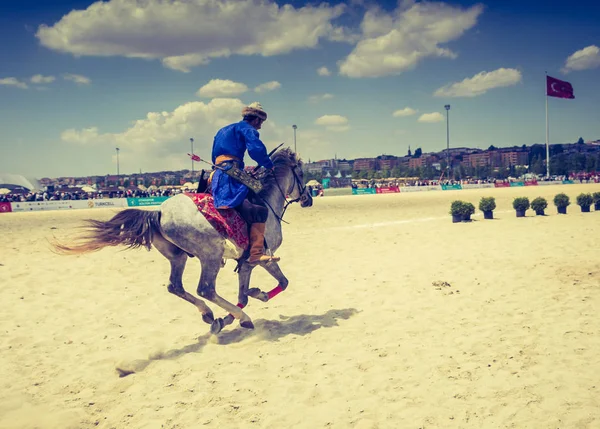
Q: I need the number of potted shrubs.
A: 8